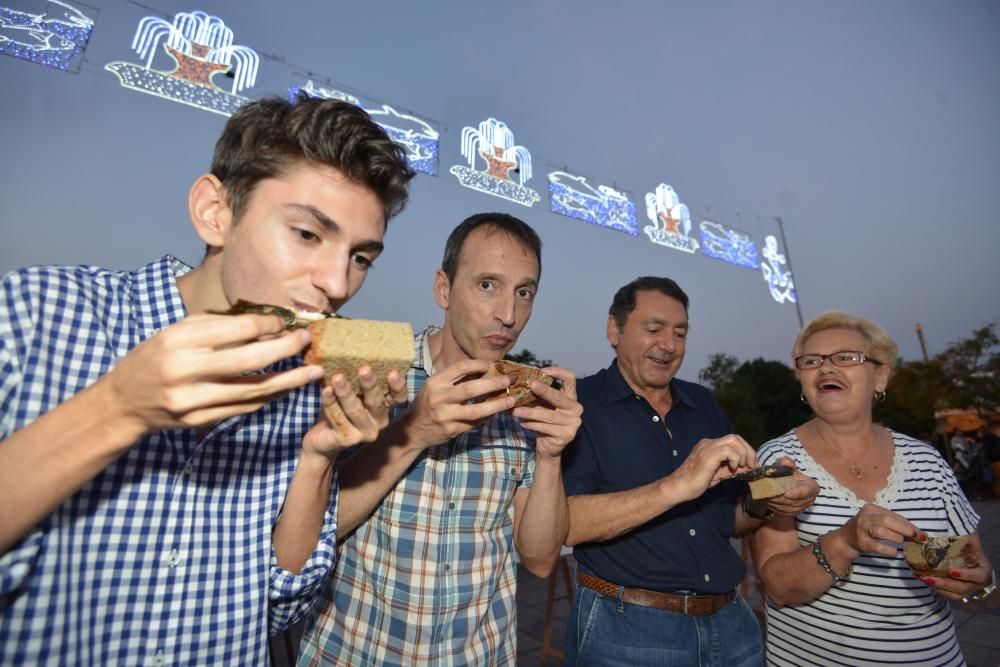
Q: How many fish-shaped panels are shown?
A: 4